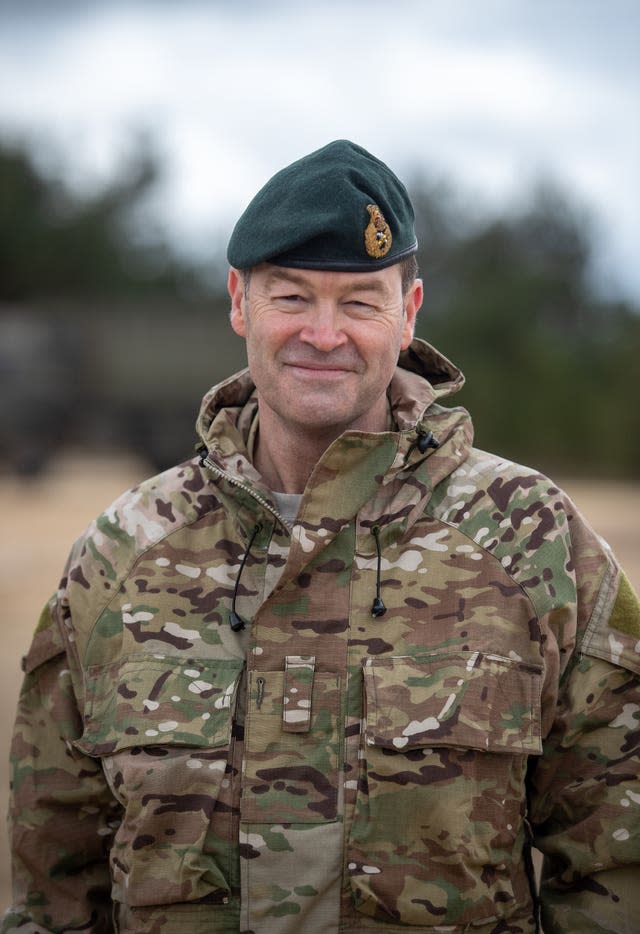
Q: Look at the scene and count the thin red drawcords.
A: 0